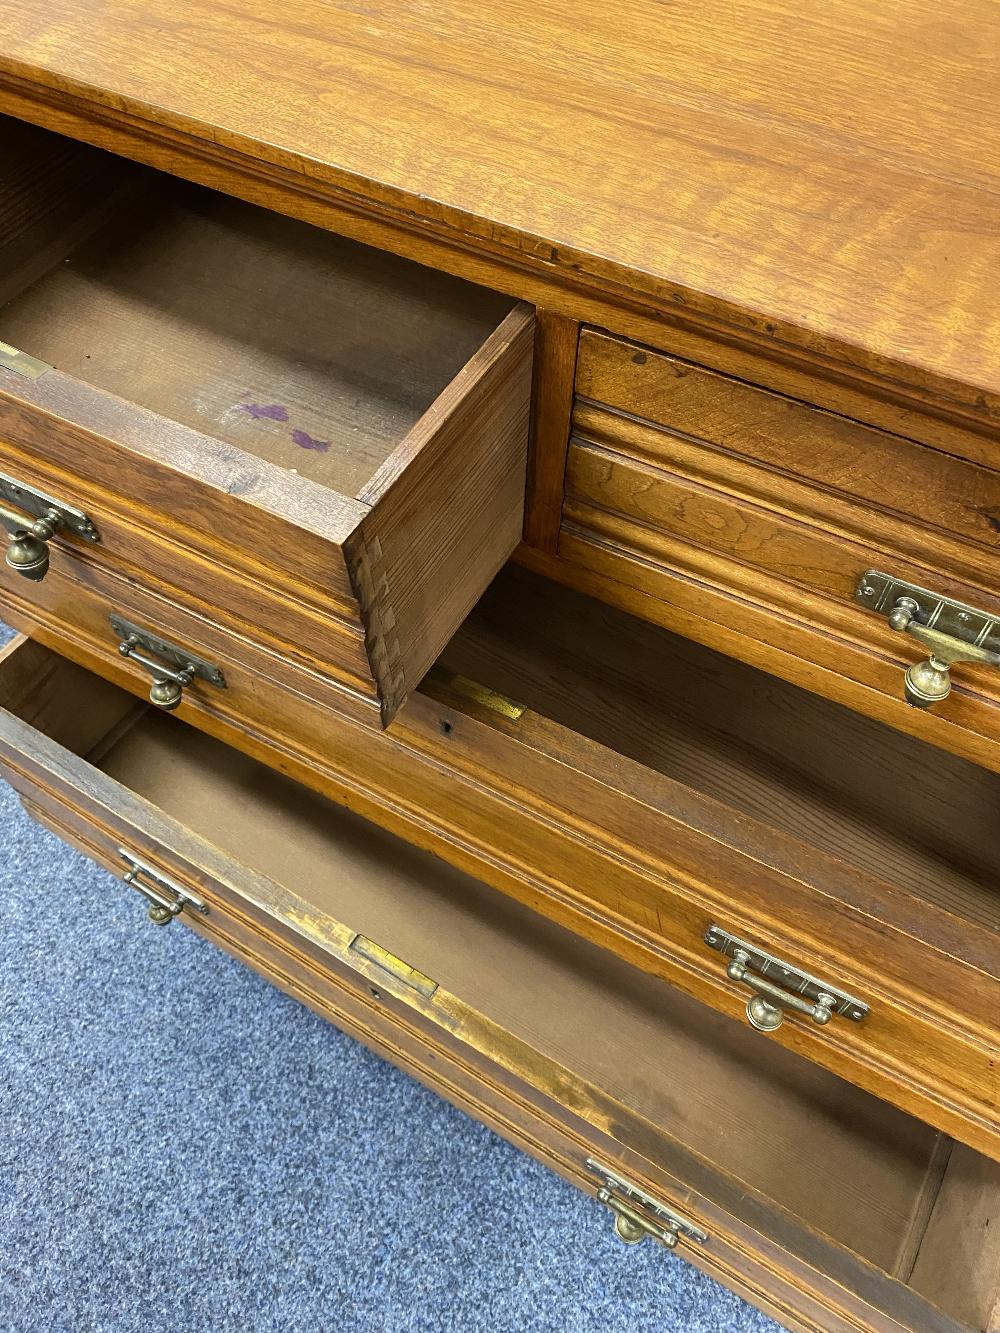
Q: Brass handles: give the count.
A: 6